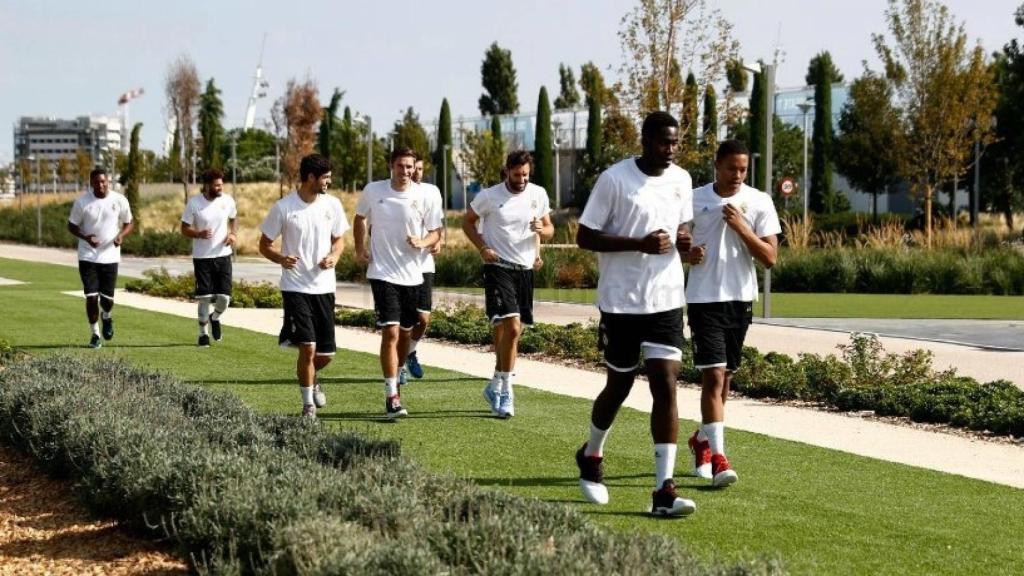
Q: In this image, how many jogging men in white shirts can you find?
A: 8